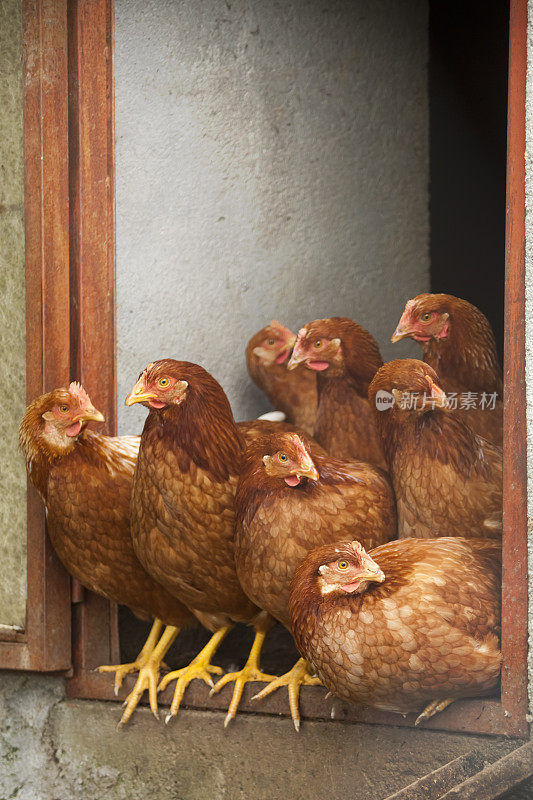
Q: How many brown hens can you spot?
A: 8